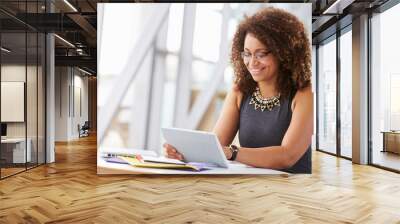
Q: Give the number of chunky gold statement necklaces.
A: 1